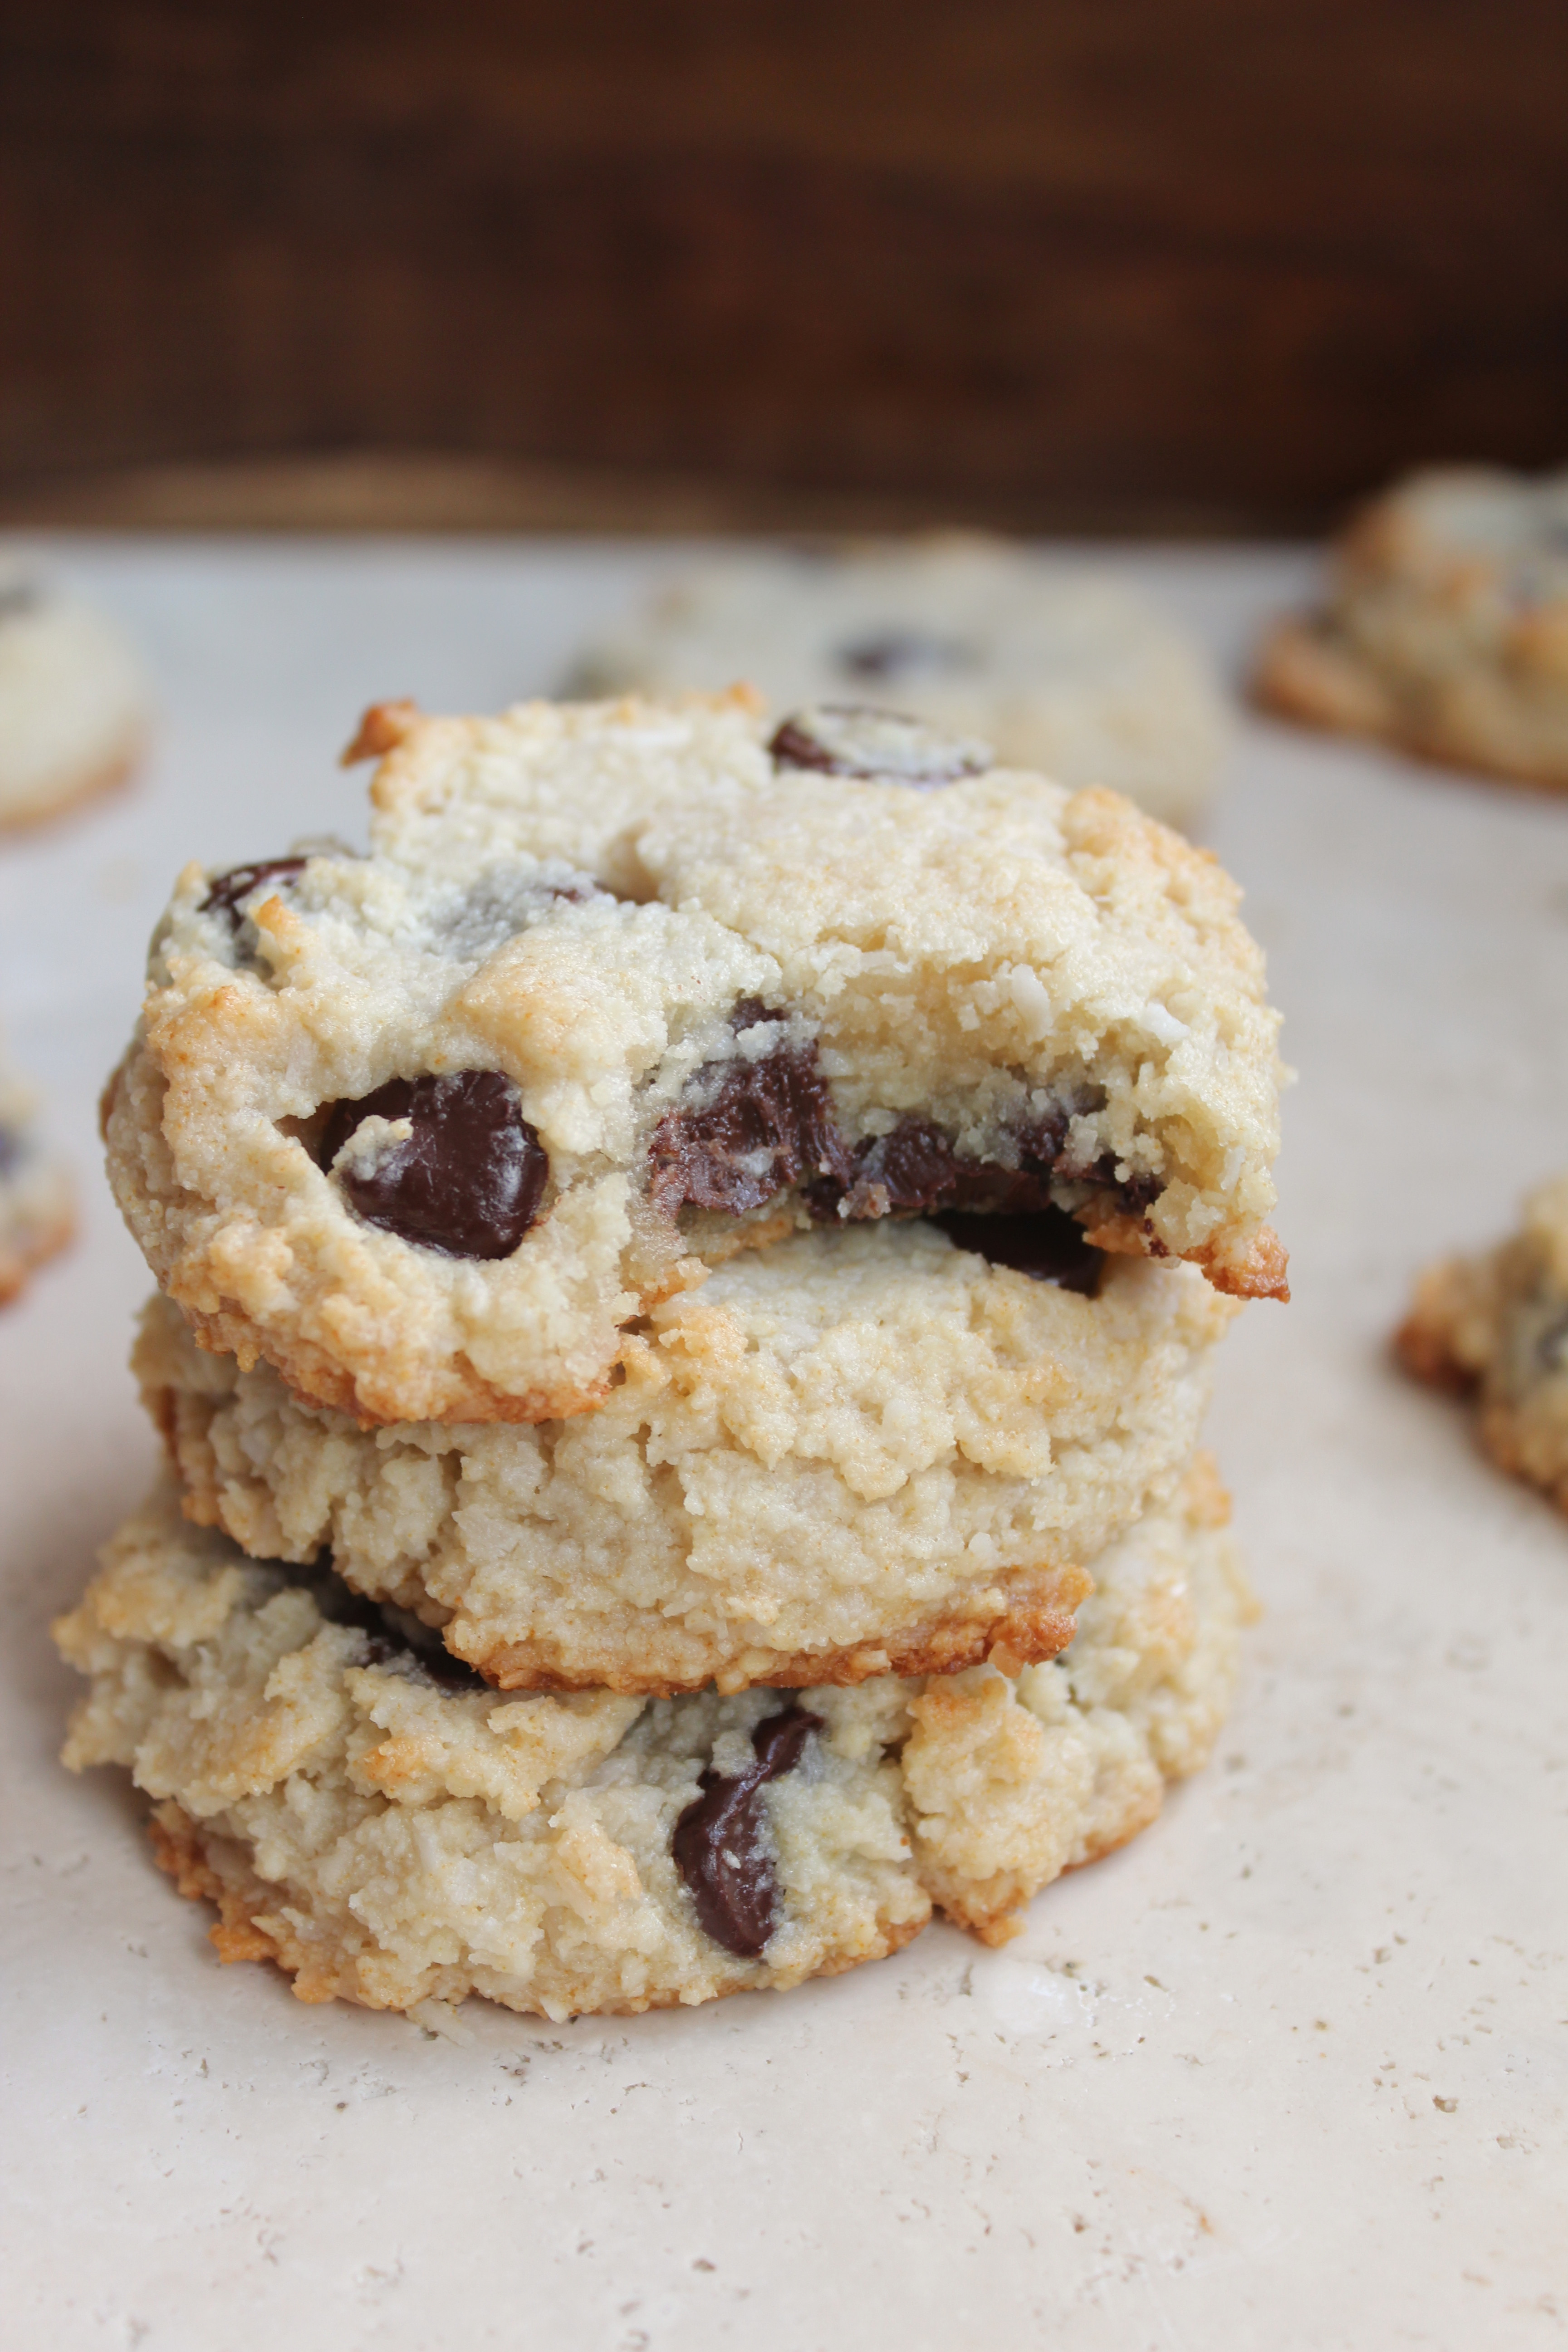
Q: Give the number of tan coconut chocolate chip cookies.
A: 8